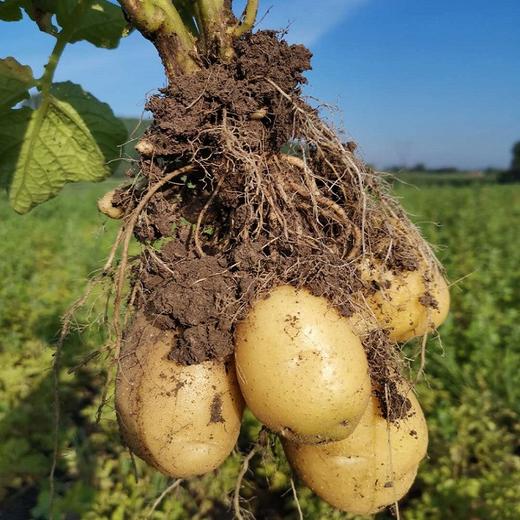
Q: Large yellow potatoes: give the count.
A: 4